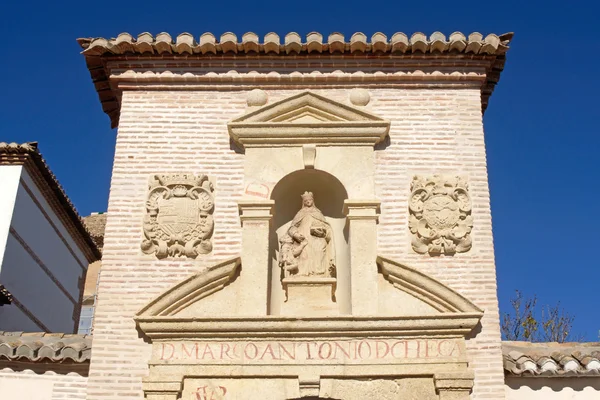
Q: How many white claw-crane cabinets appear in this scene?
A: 0